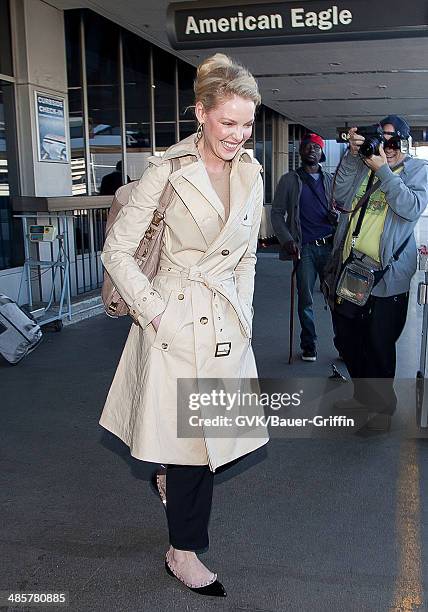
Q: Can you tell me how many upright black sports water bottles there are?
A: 0